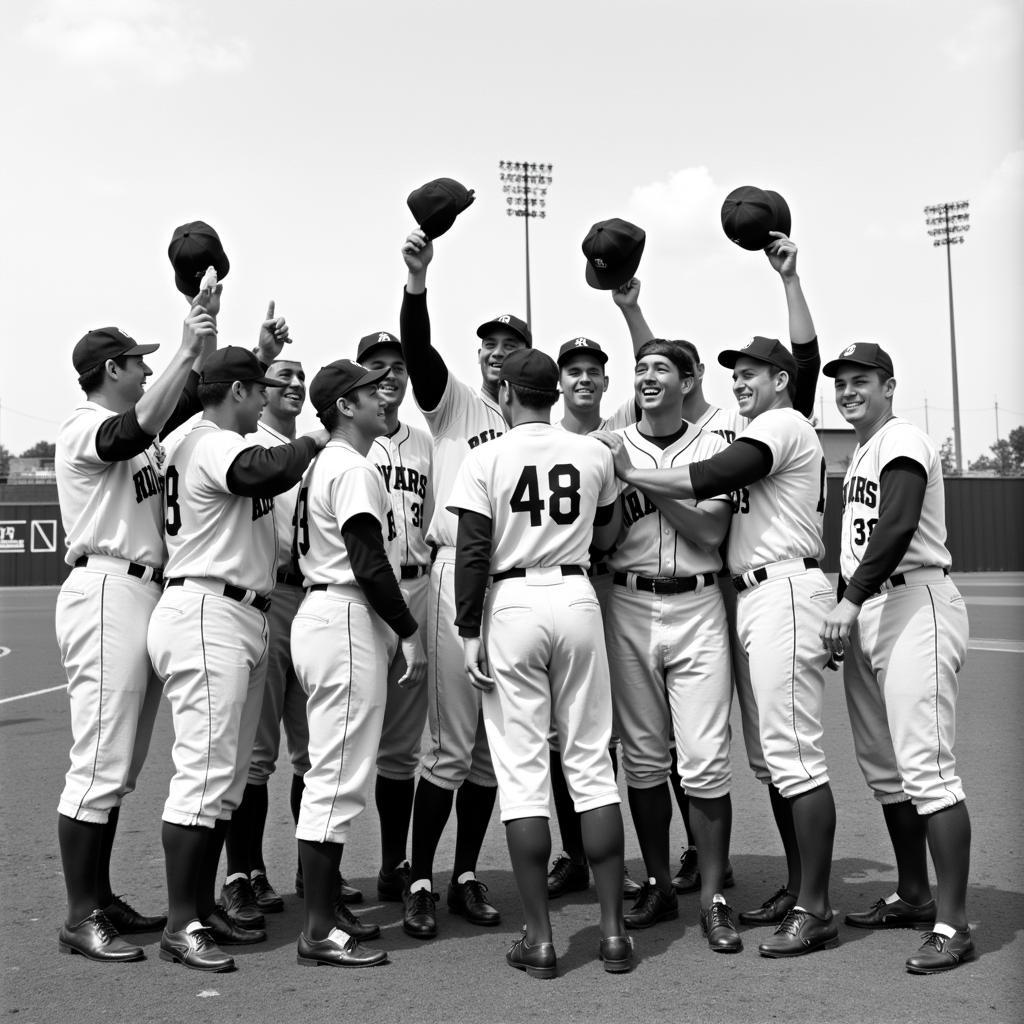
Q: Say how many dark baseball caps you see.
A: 13